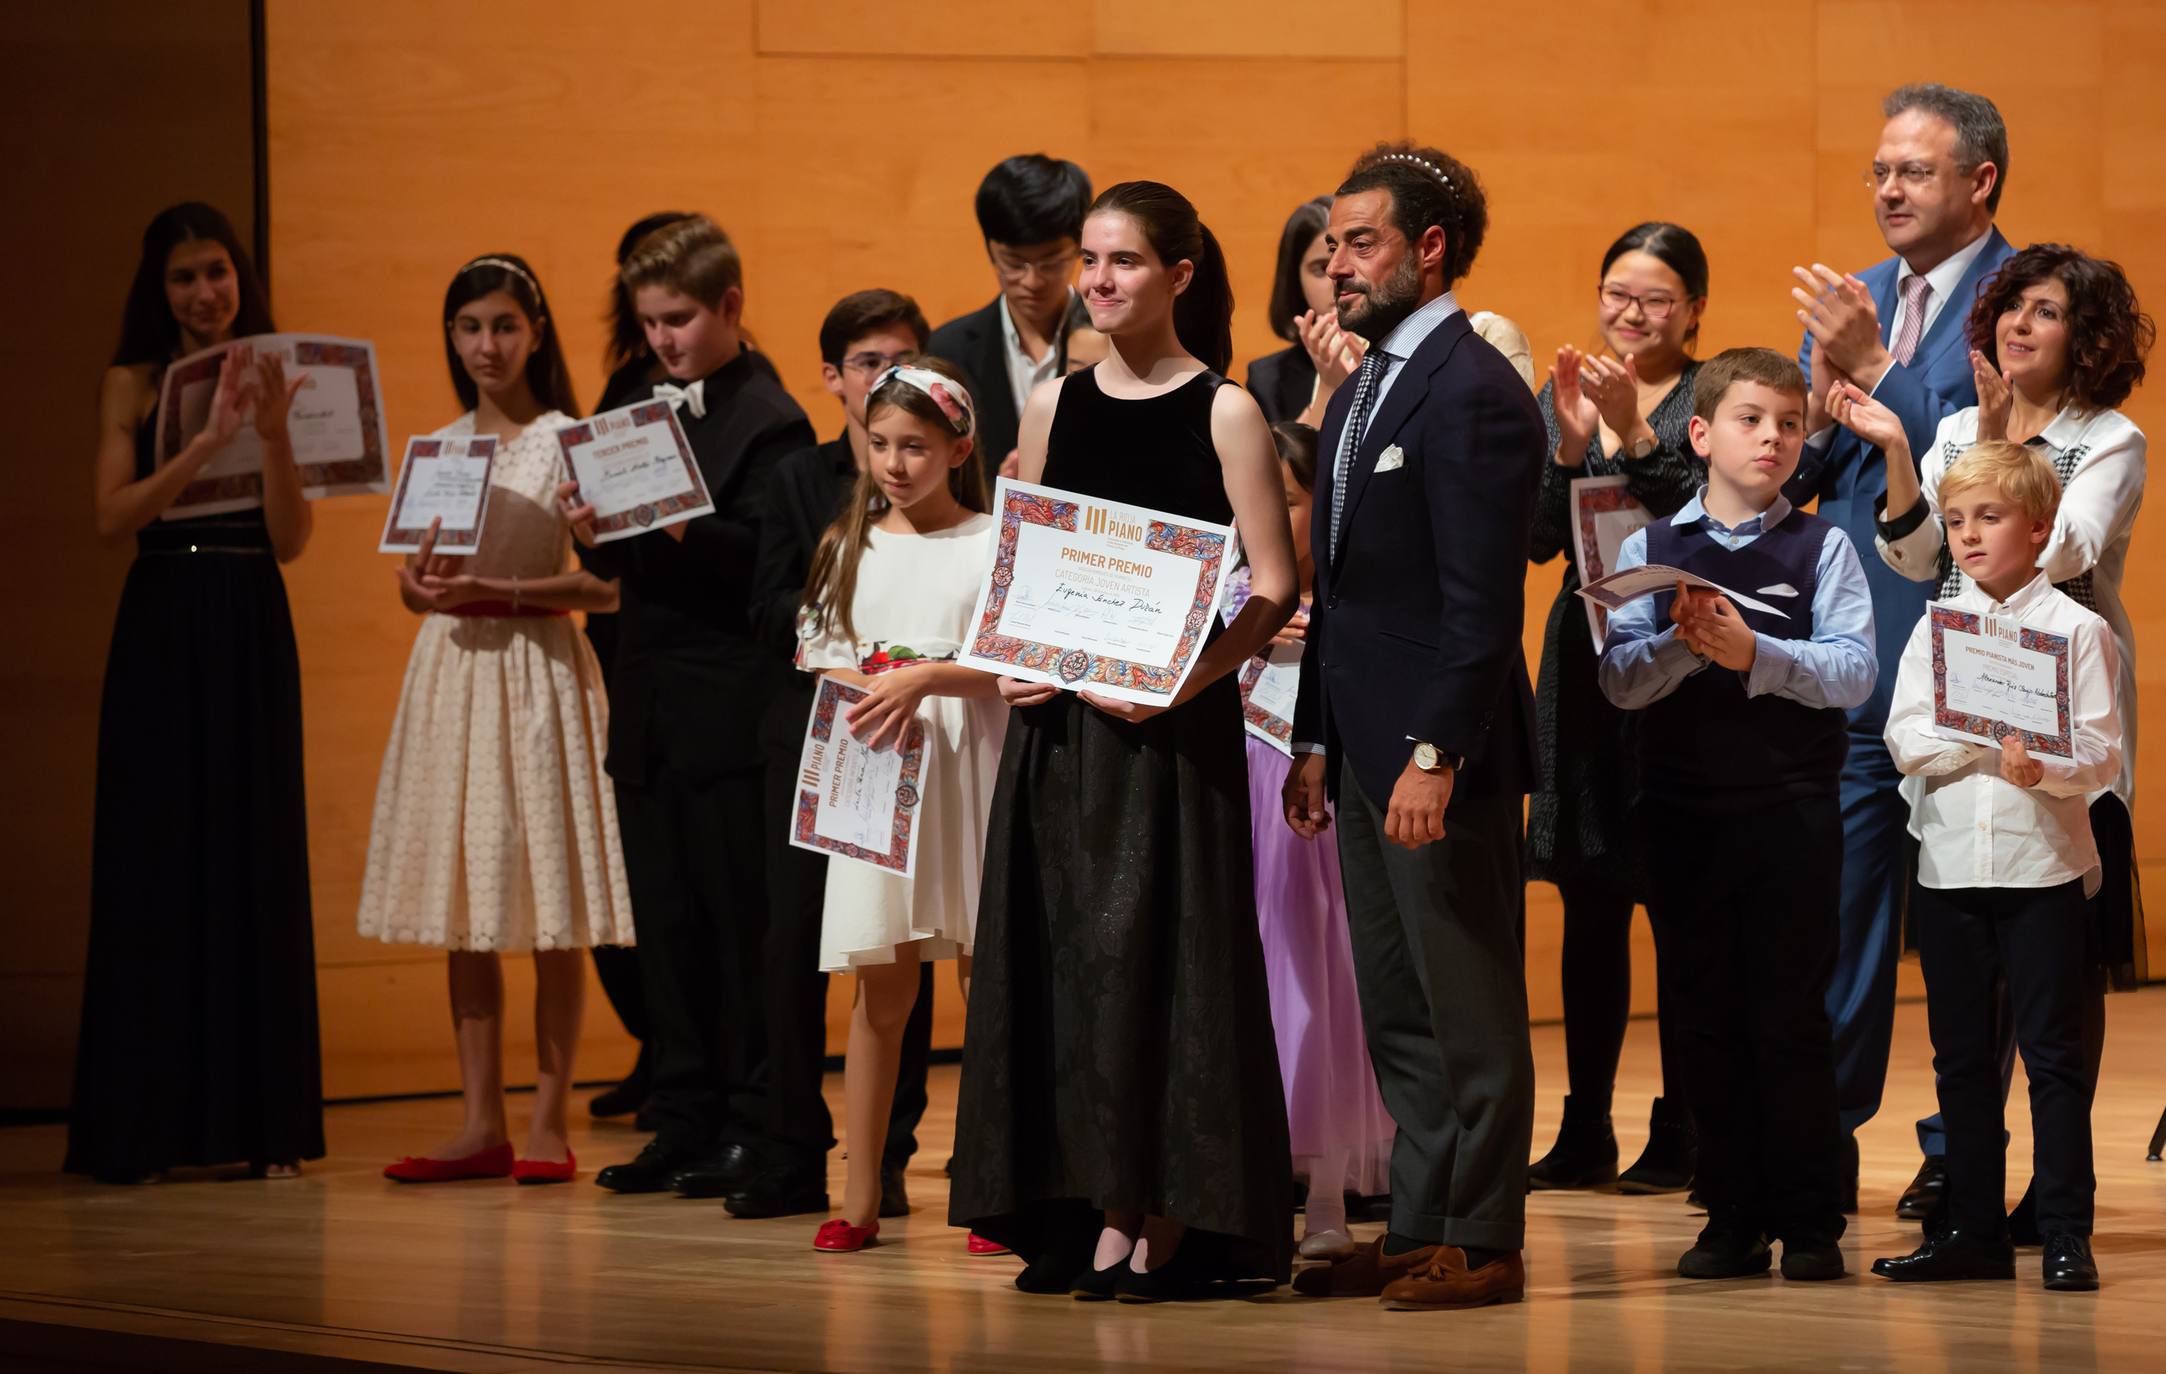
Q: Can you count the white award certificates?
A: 9